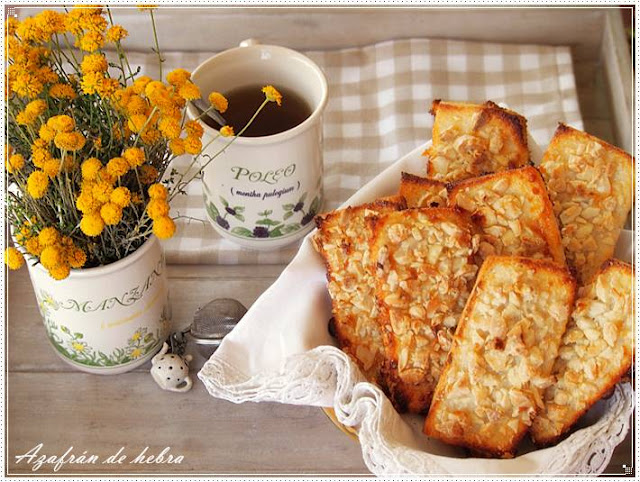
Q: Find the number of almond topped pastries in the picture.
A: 8